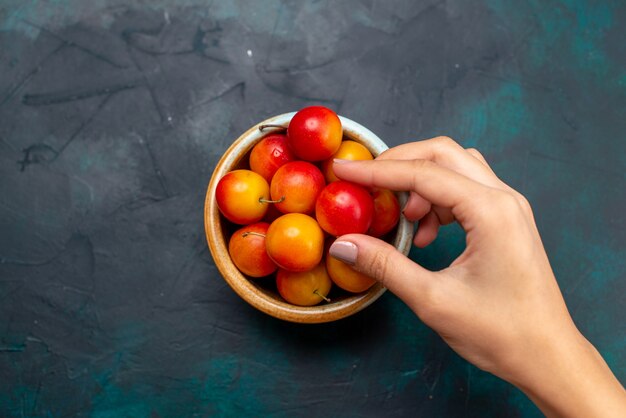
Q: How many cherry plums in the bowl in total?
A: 11